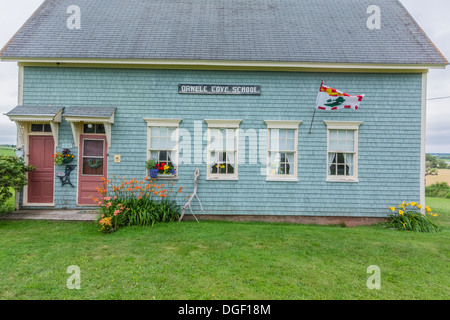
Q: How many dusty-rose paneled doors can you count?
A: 2